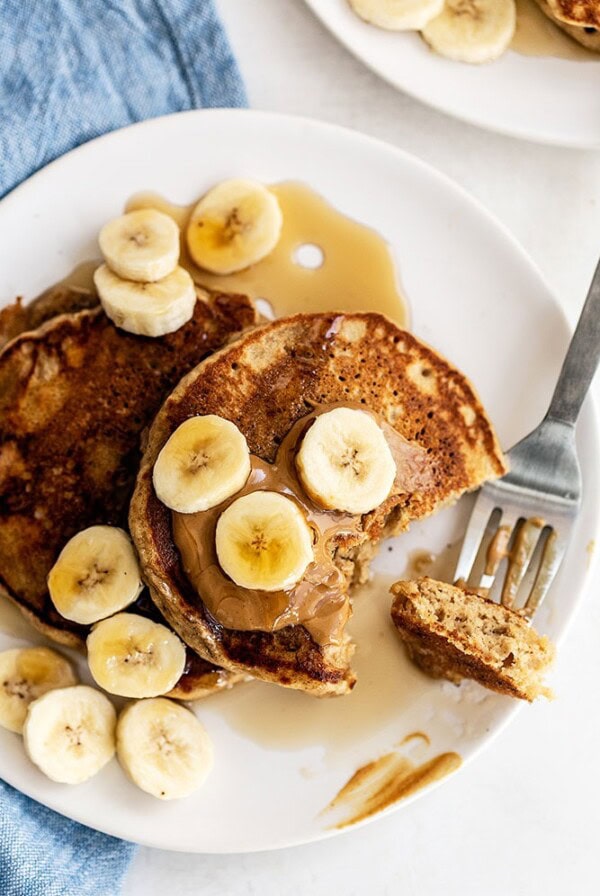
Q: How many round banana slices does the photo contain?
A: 13